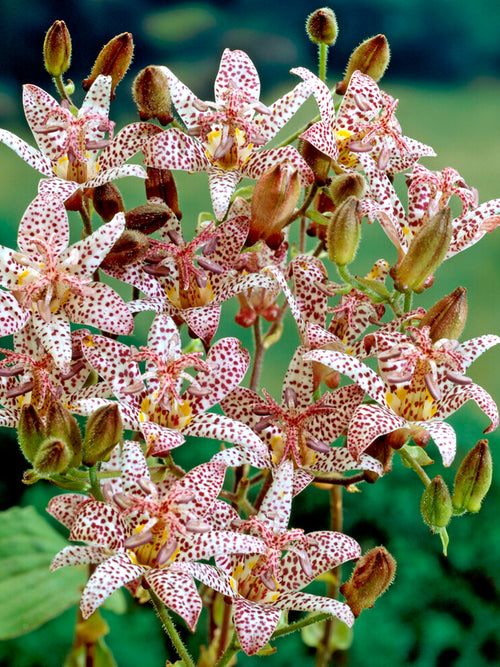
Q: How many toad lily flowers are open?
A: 13